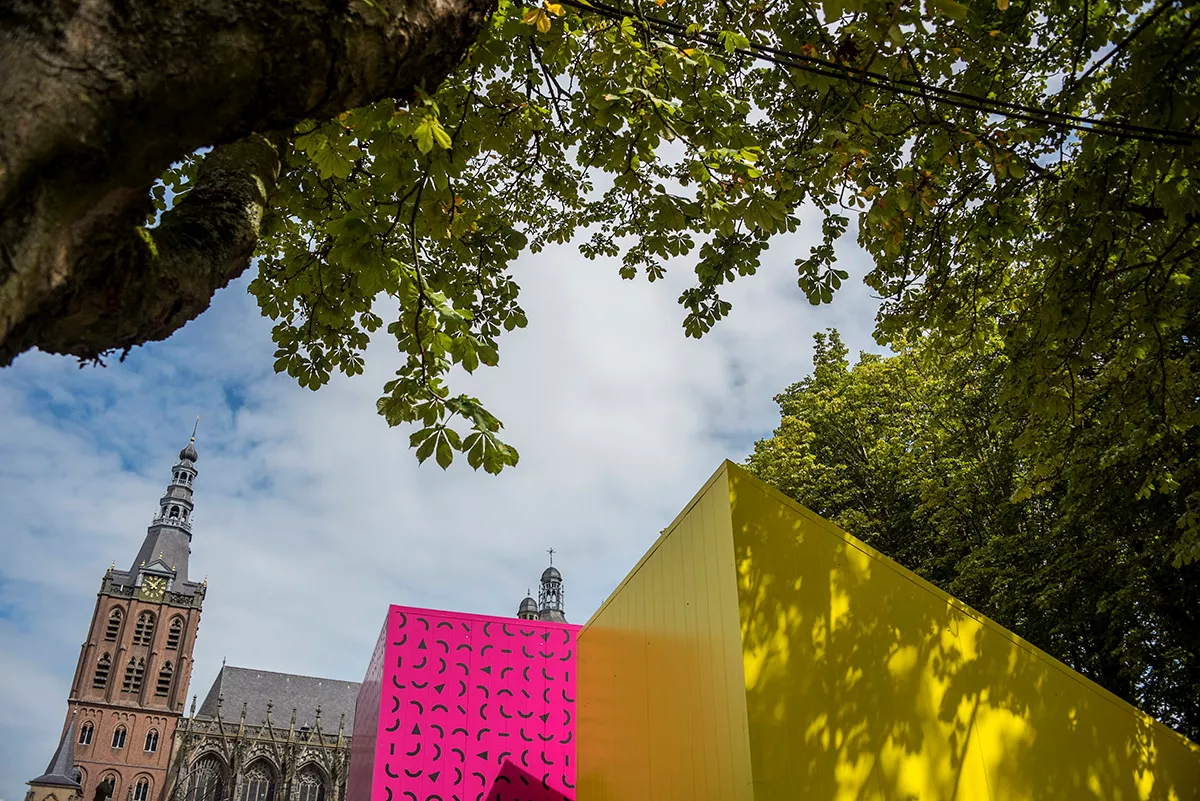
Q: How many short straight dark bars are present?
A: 11